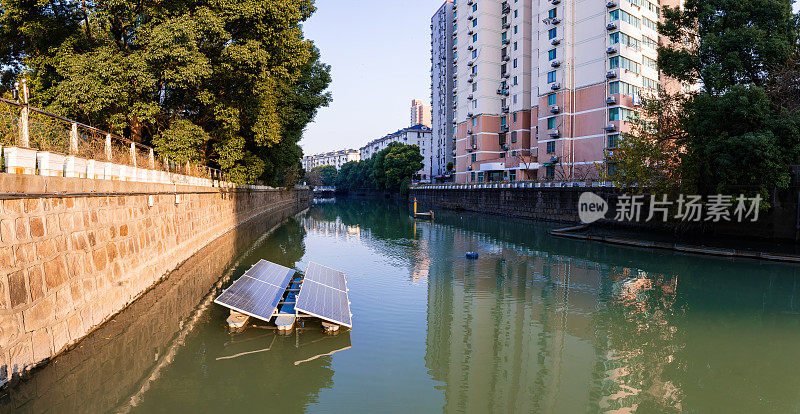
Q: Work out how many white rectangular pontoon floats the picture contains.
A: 3